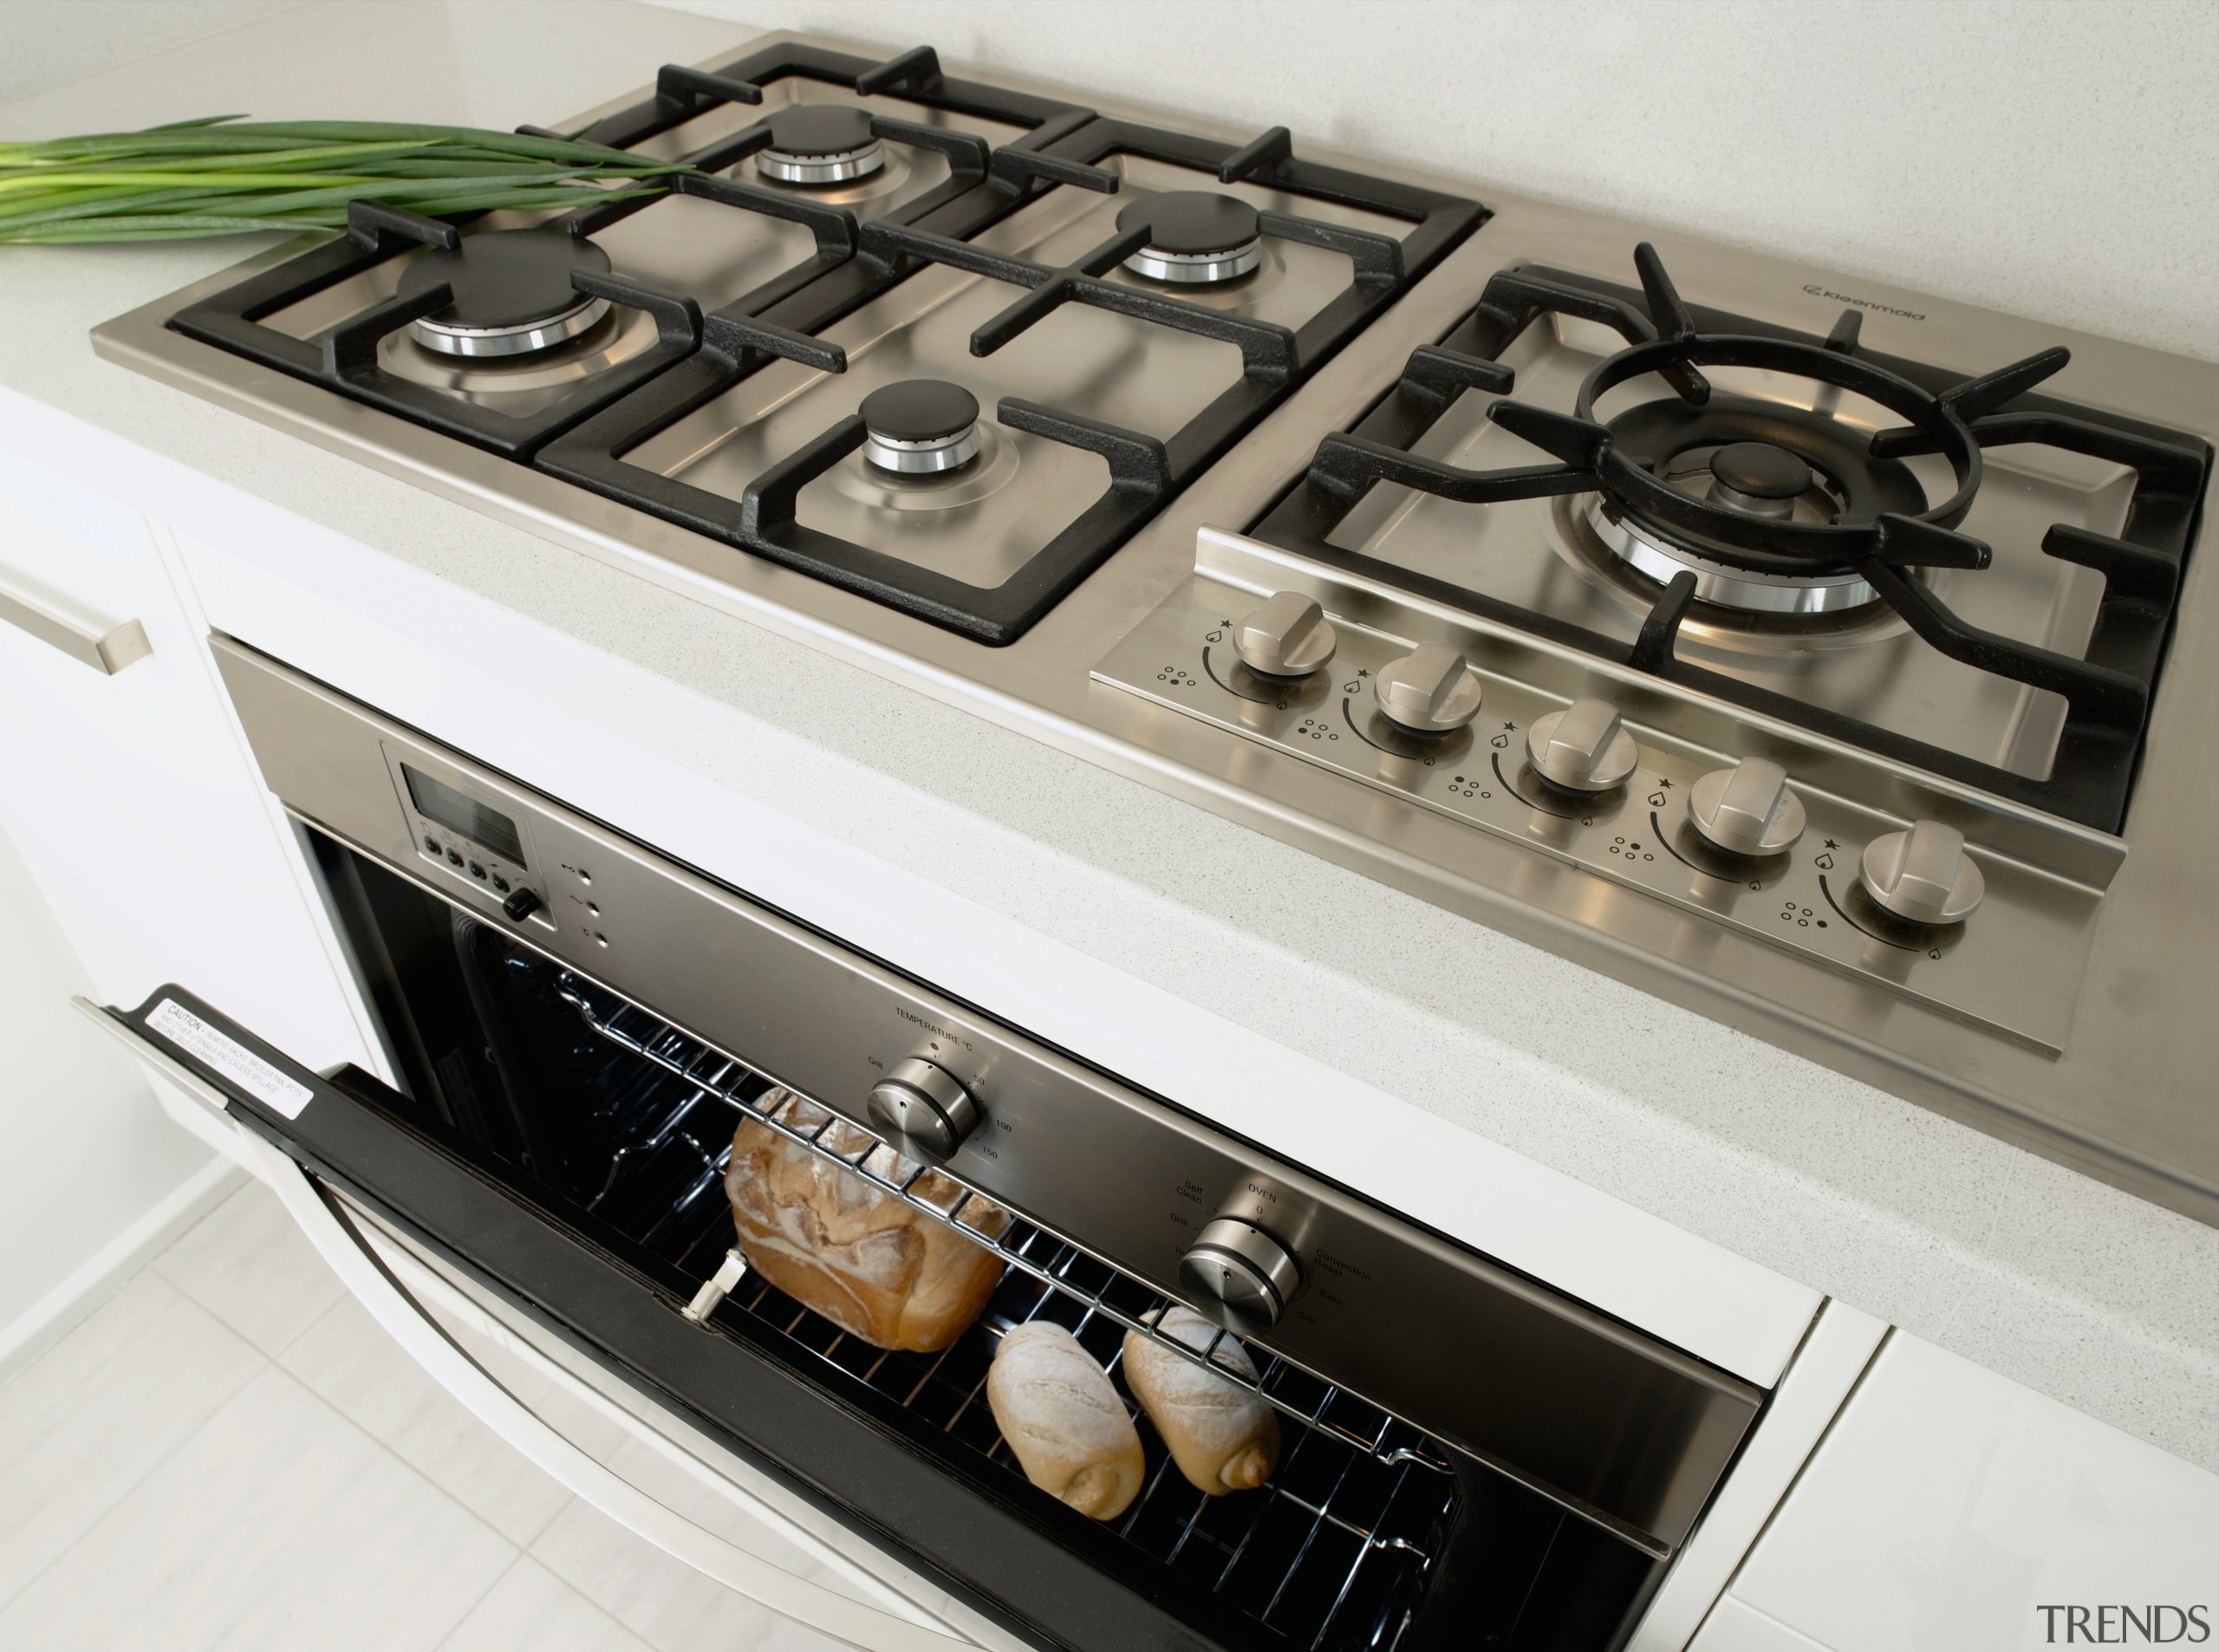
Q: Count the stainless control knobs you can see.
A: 7